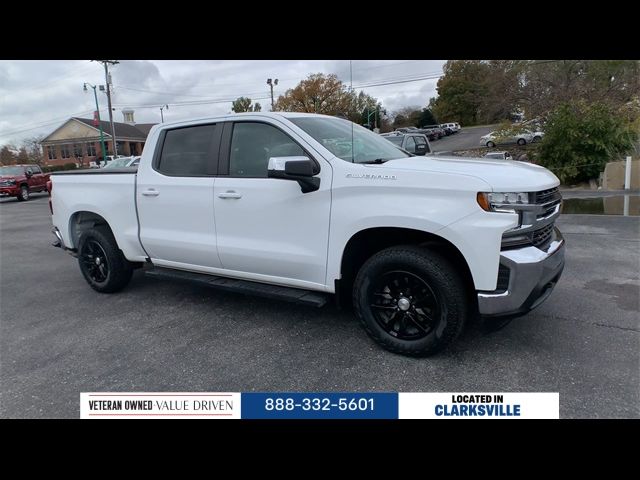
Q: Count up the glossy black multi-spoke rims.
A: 2